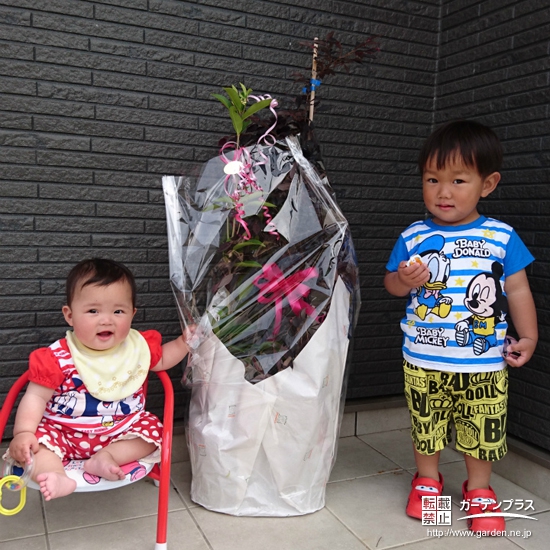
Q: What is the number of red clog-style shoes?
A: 2